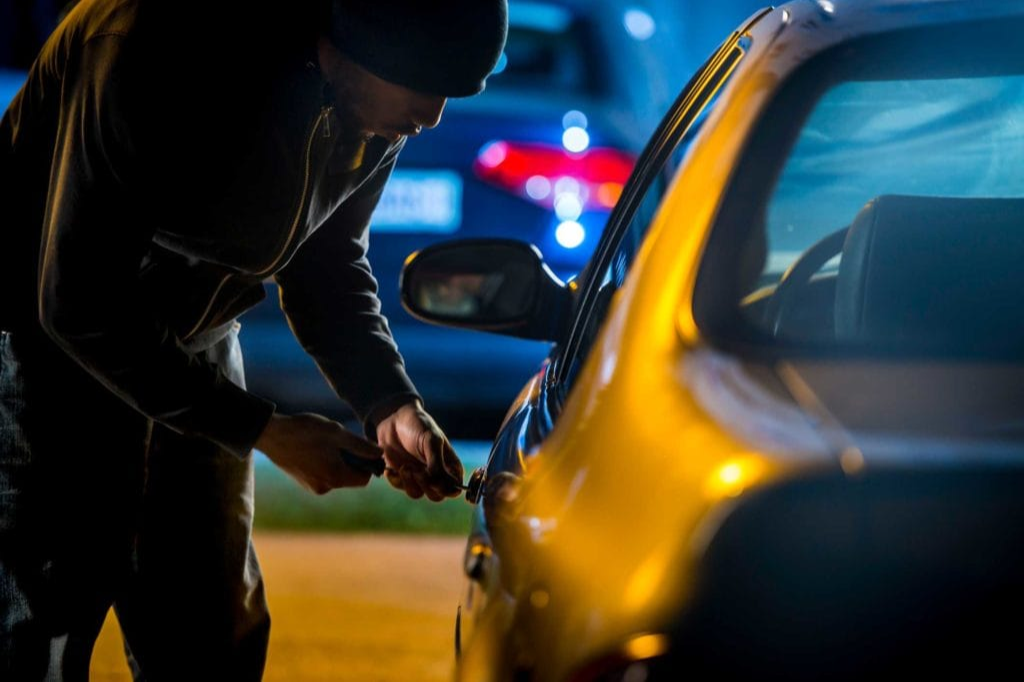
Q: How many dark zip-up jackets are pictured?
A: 1